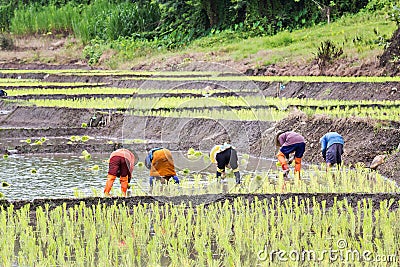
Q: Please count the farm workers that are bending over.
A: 5